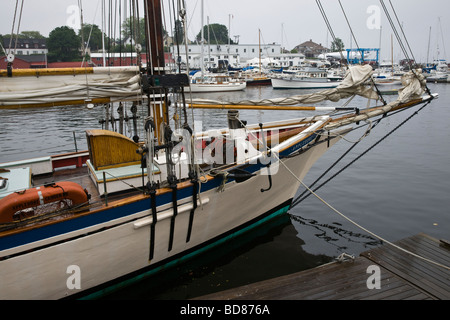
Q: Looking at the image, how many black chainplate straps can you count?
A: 3